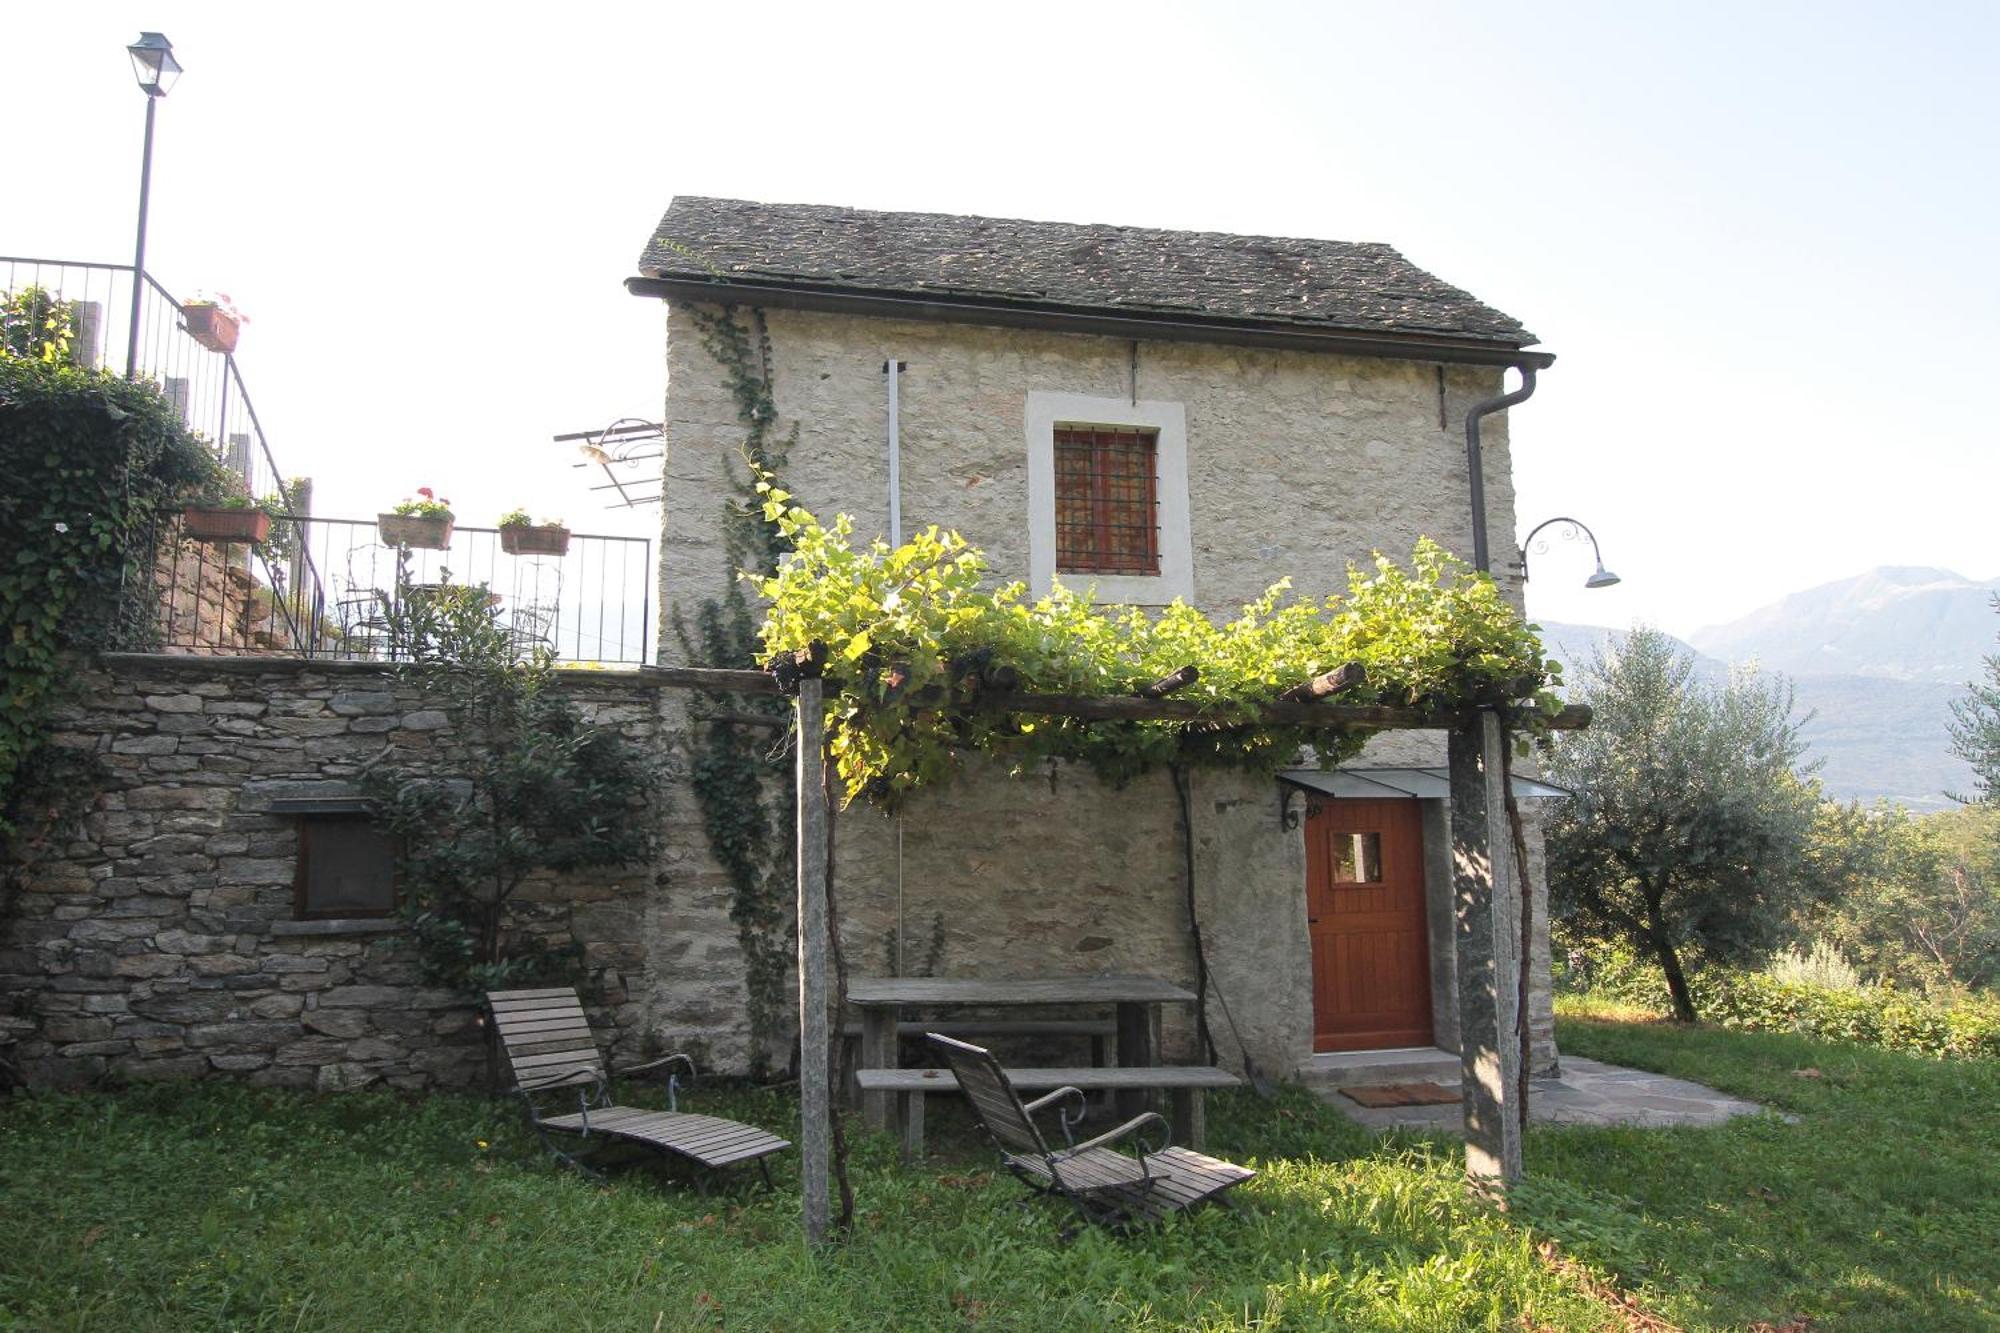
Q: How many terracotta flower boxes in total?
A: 4